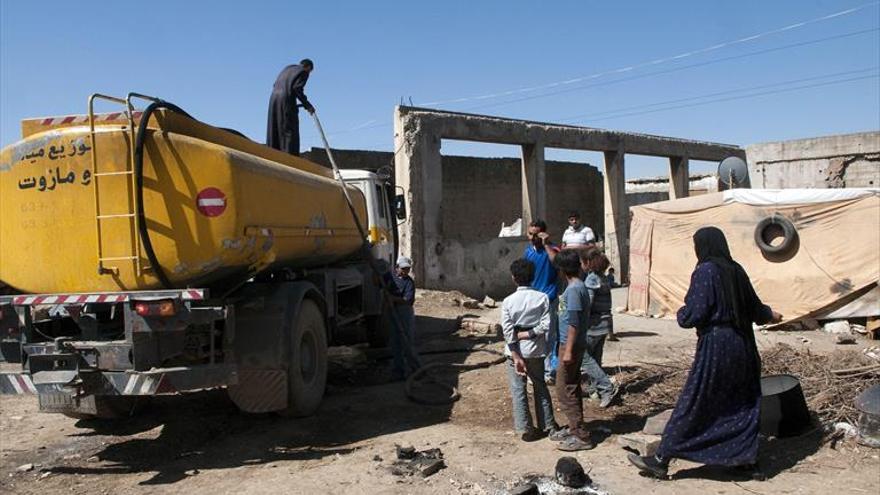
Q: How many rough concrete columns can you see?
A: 4